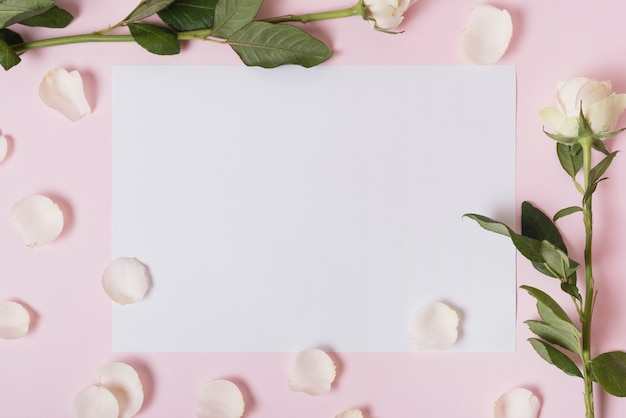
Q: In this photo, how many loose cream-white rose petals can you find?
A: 13